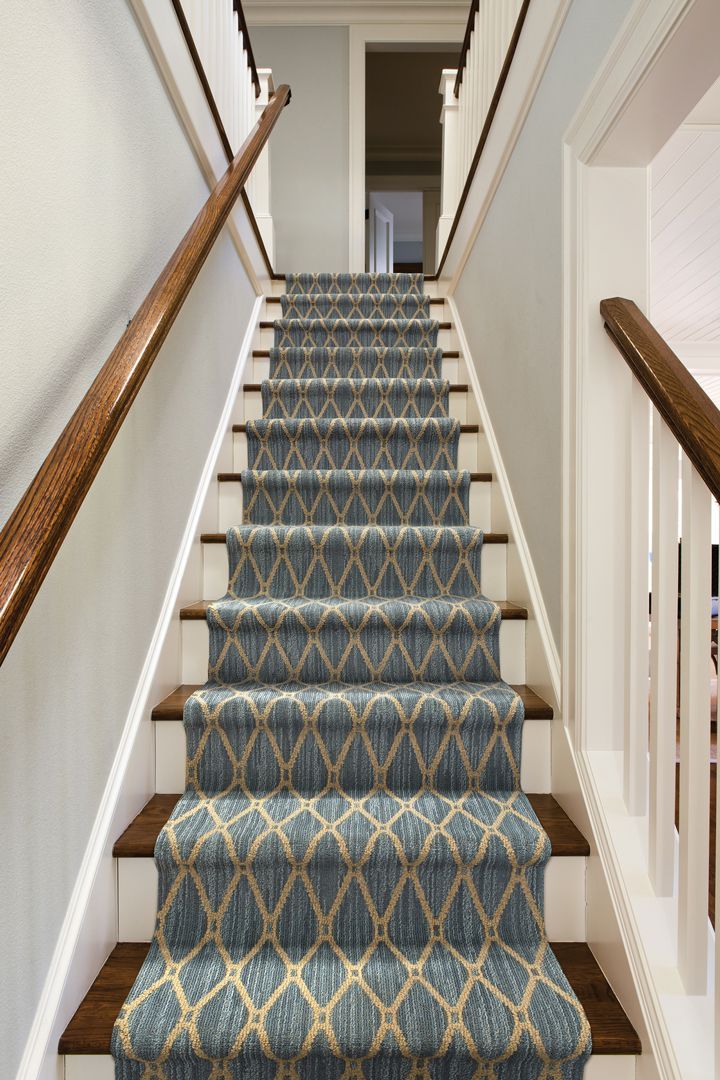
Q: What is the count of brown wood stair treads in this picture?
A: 12